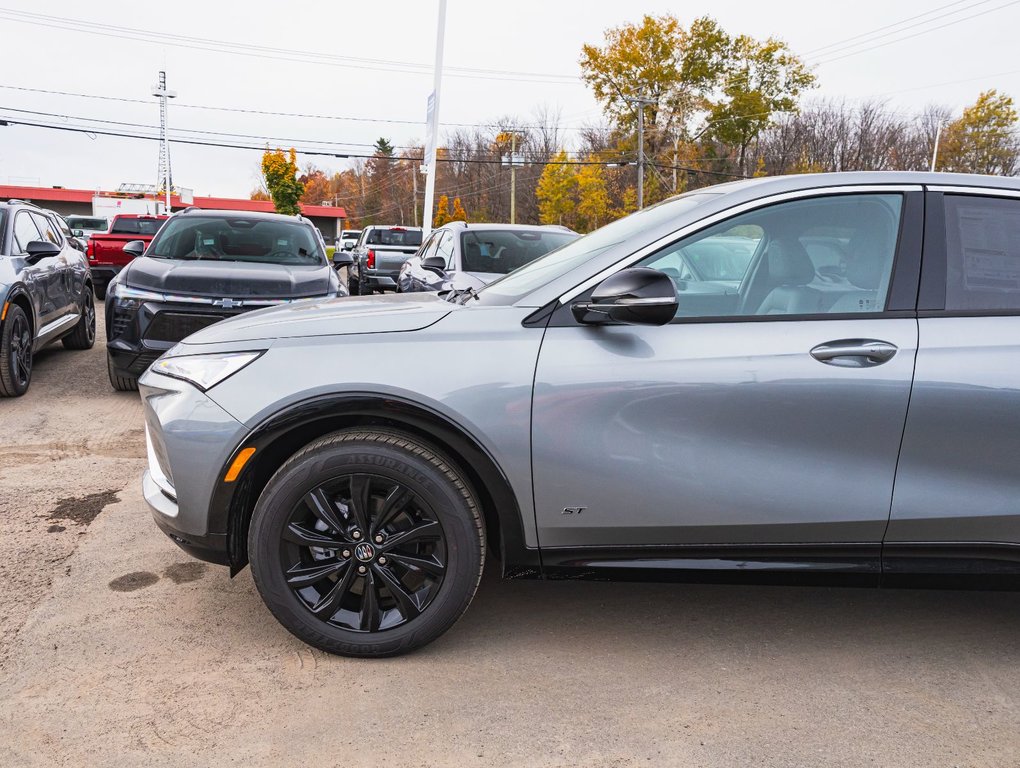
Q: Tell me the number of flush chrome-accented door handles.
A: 1